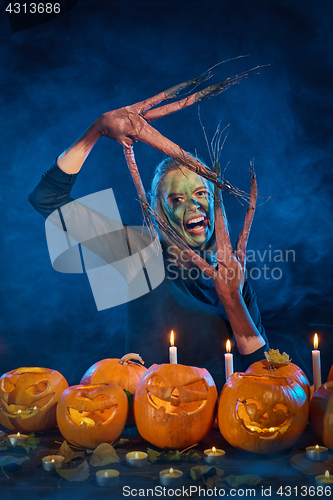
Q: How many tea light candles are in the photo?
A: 8